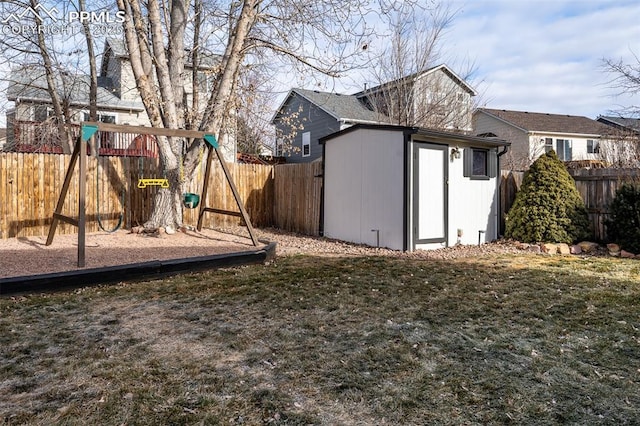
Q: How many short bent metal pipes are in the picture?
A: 2